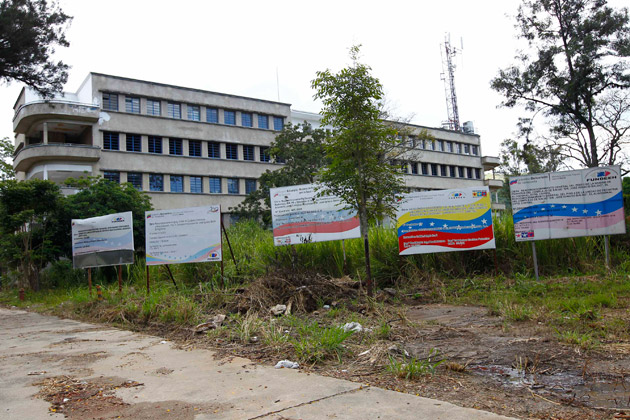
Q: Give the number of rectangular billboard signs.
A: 5